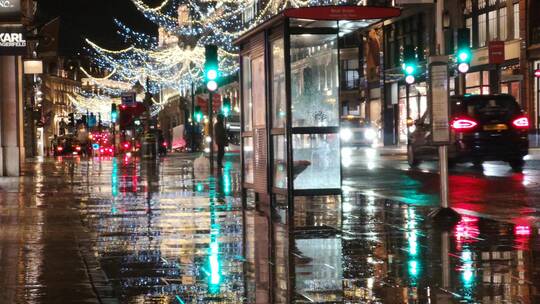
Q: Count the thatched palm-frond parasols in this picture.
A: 0